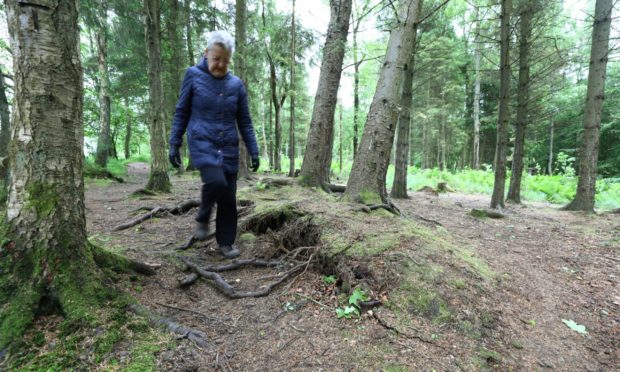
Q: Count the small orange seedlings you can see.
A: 0